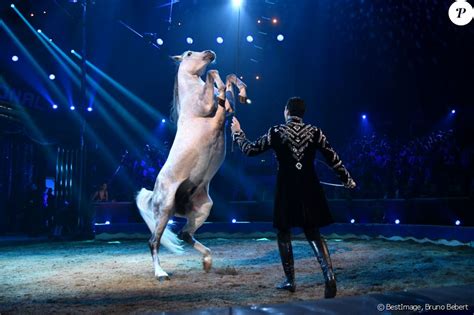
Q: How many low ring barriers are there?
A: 1